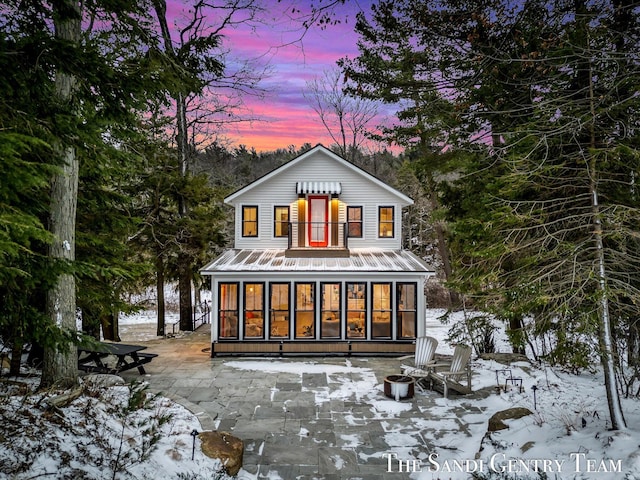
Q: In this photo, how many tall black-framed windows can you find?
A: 8